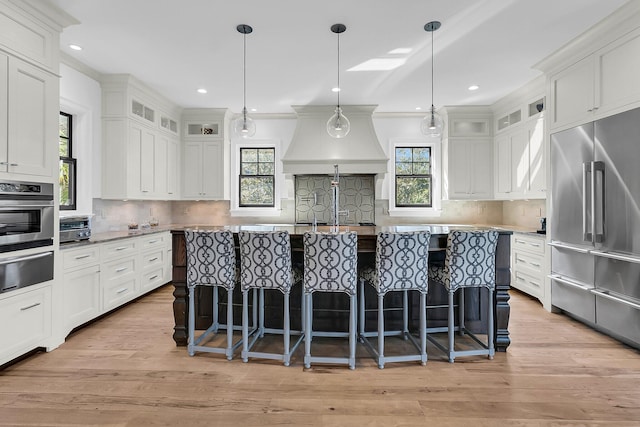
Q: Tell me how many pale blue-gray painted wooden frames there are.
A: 5